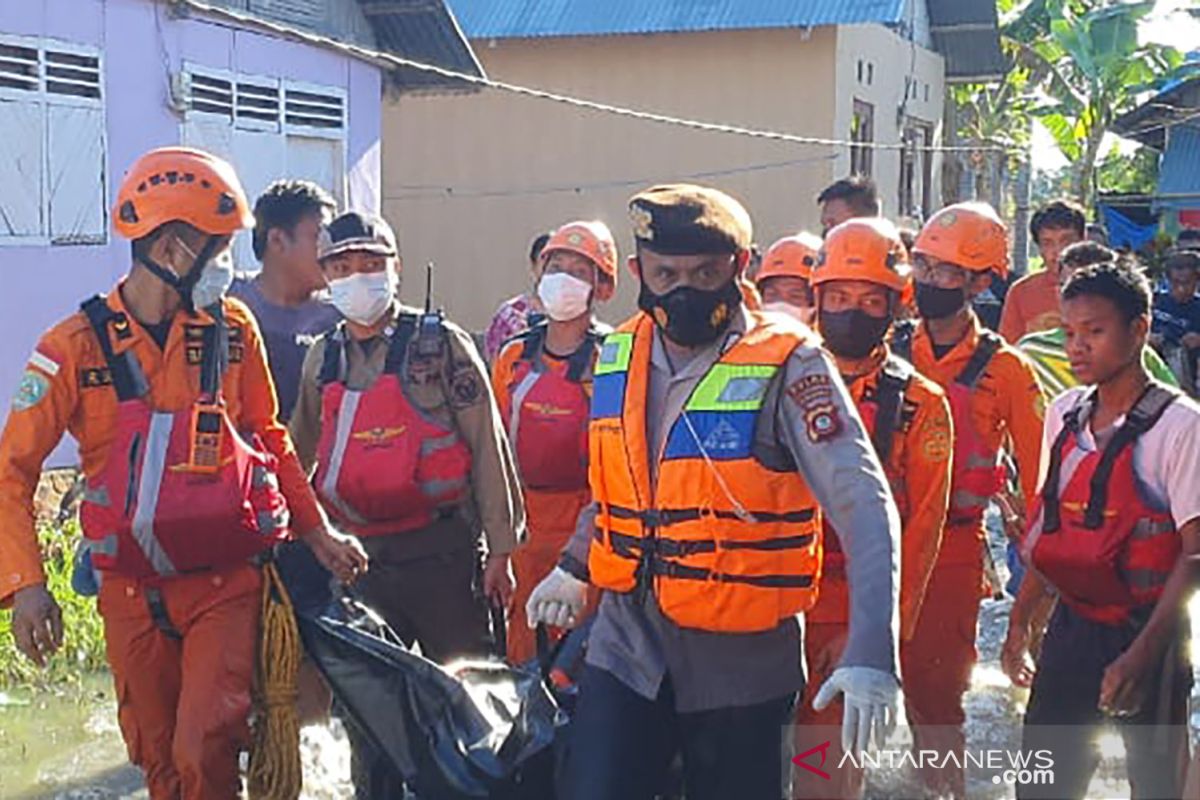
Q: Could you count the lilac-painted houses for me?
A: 1